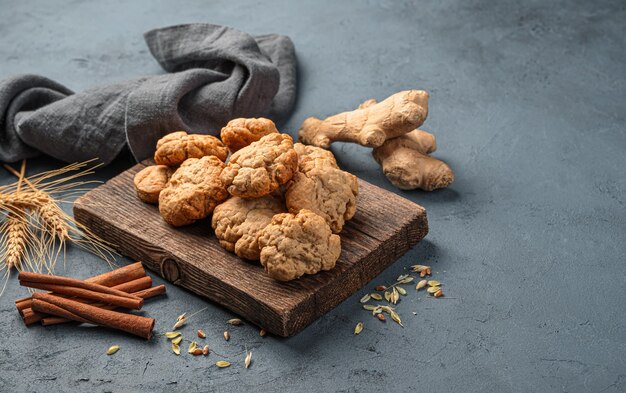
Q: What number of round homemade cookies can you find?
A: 9